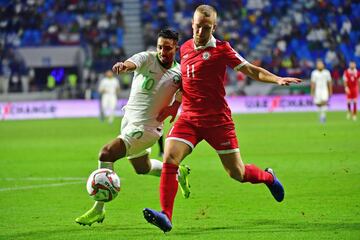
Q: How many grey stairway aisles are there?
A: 2